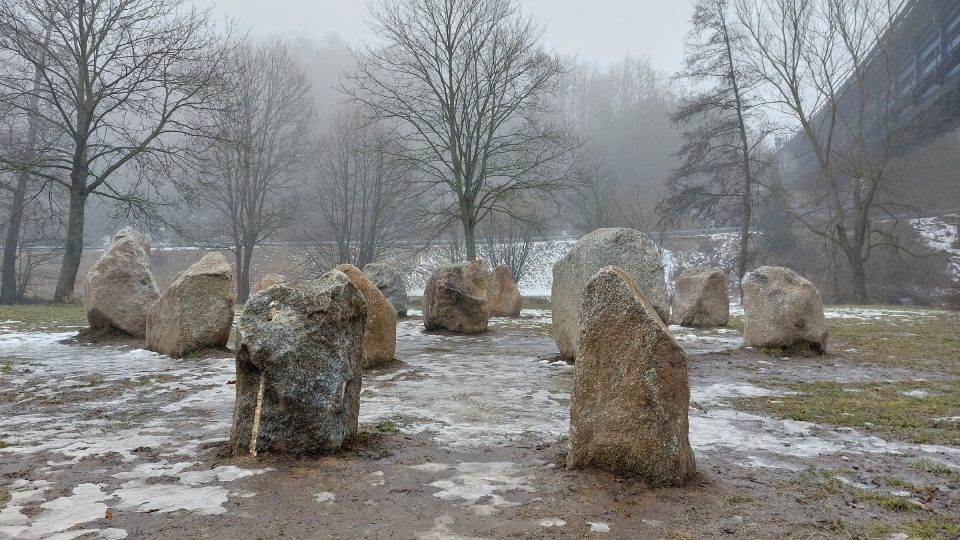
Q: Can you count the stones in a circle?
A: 12